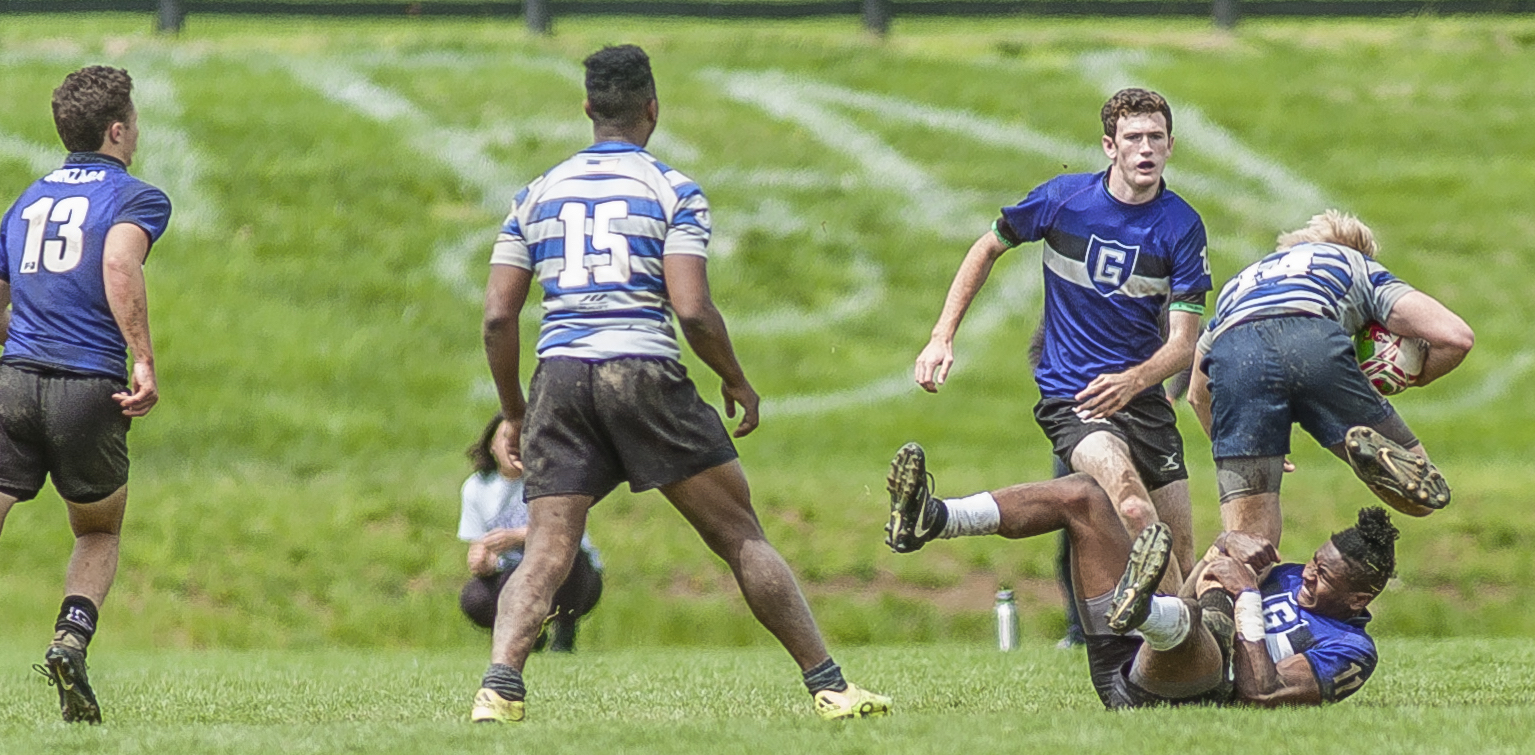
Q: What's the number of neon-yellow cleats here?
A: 2